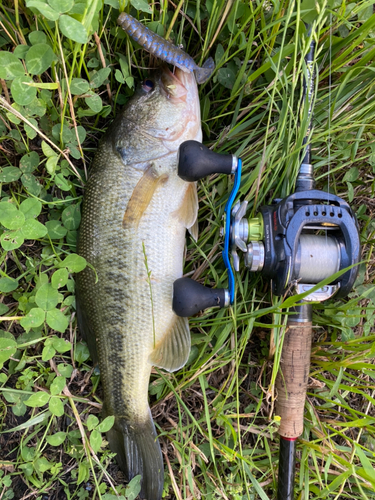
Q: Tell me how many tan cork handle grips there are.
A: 1